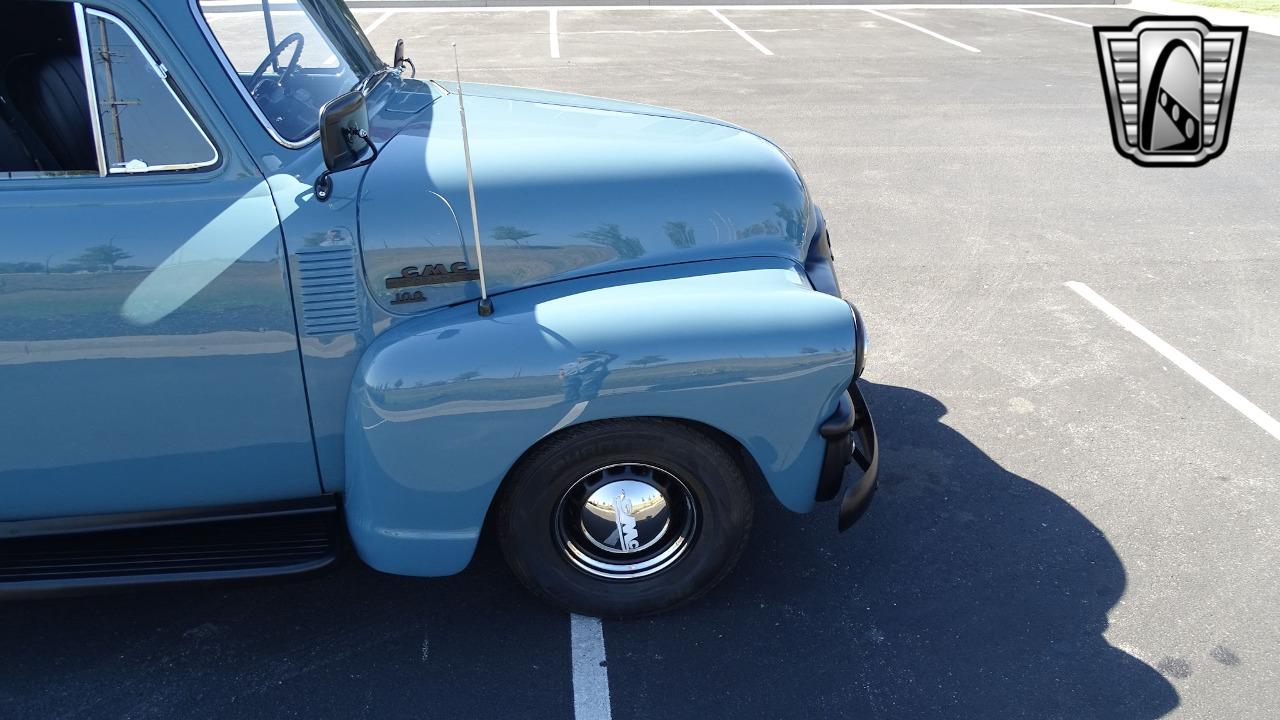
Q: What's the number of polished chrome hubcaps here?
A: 1